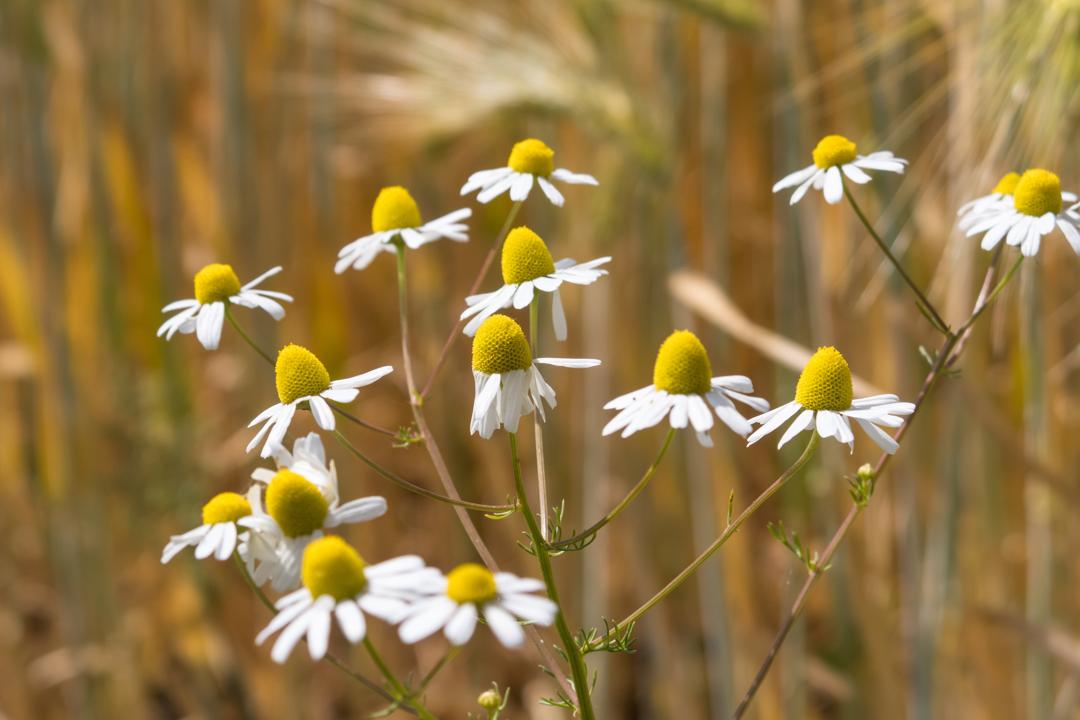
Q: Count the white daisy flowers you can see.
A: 15